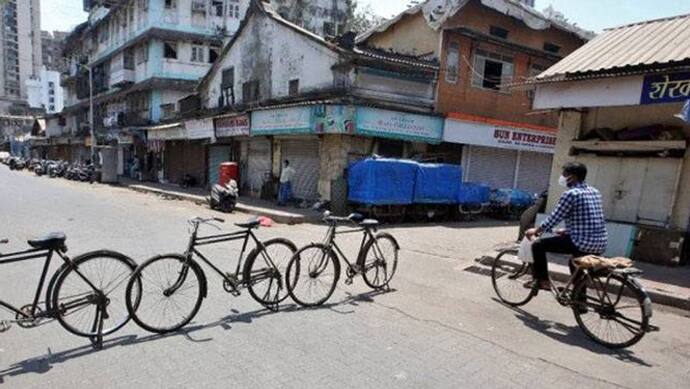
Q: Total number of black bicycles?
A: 4